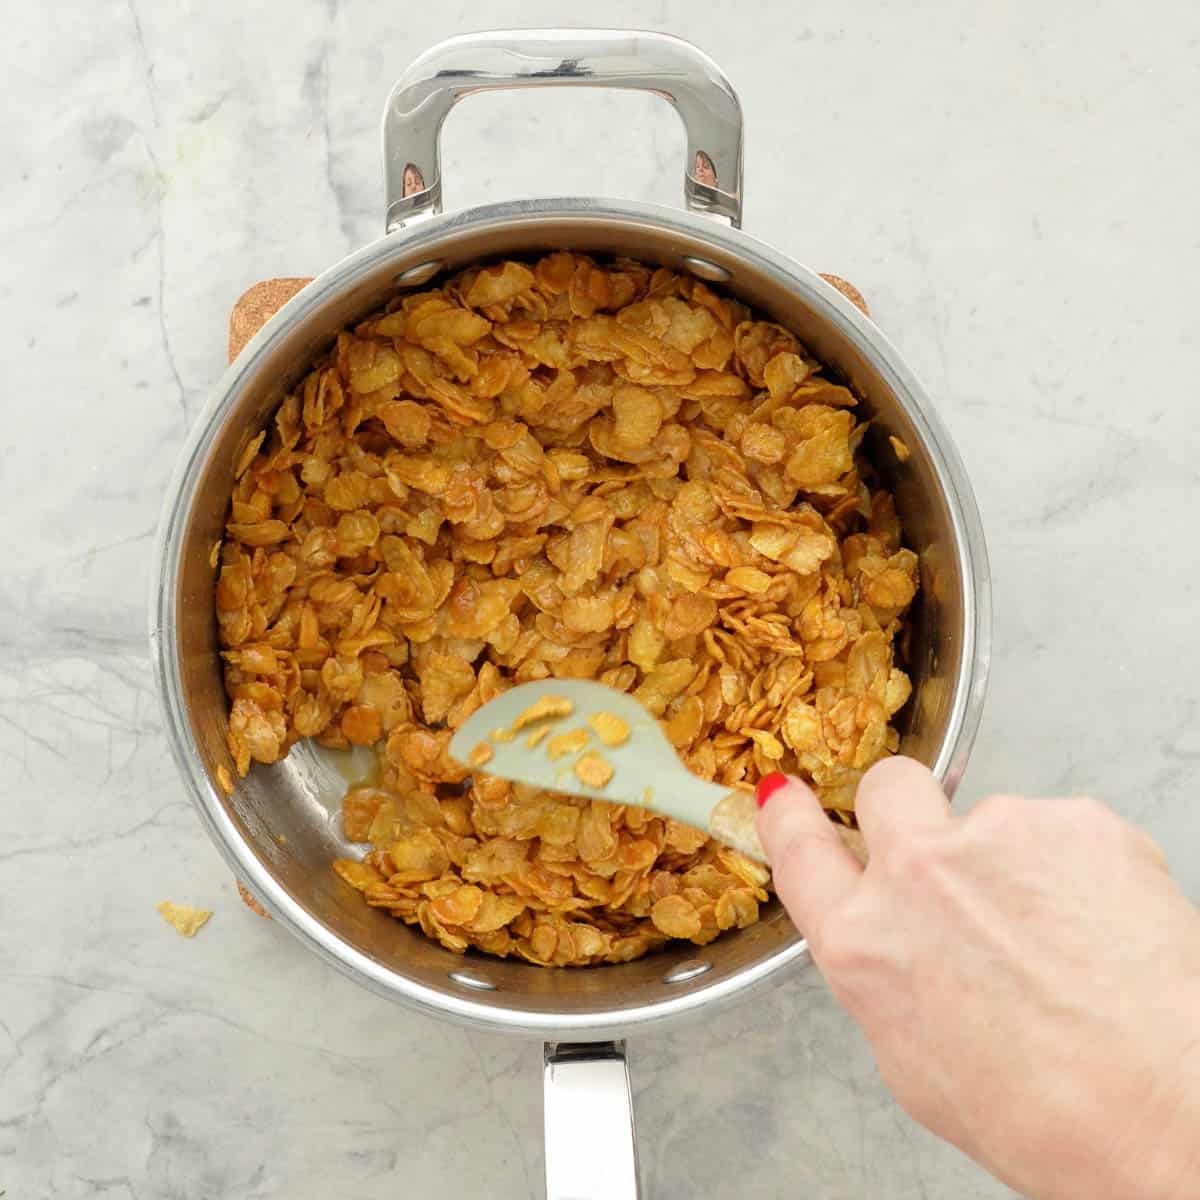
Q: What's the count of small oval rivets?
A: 4